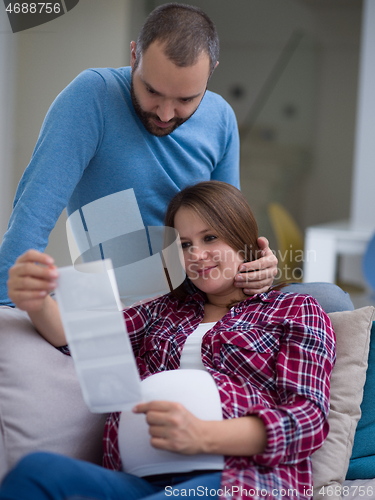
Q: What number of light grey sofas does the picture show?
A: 1